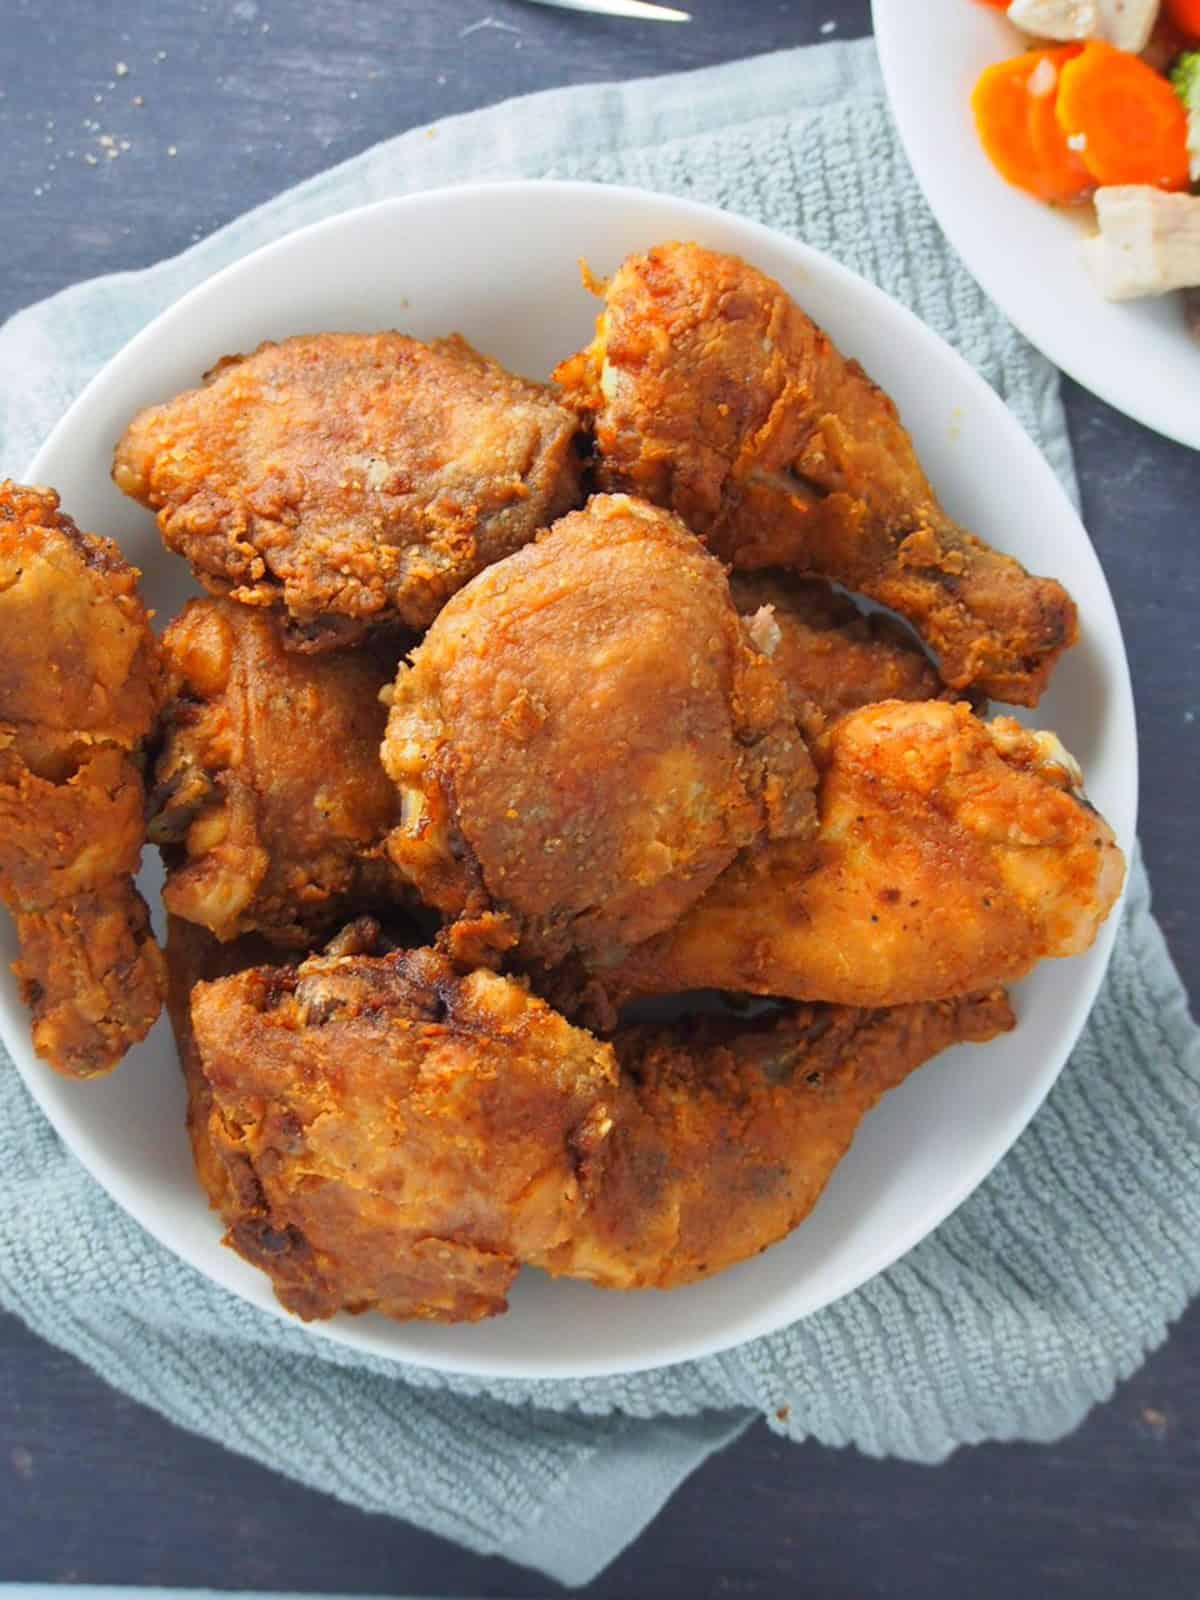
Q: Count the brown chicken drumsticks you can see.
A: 4